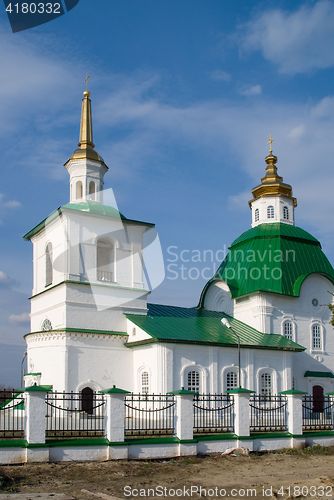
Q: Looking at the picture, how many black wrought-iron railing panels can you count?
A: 6